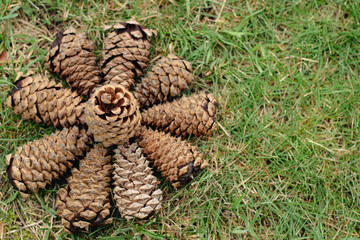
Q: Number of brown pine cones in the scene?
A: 10